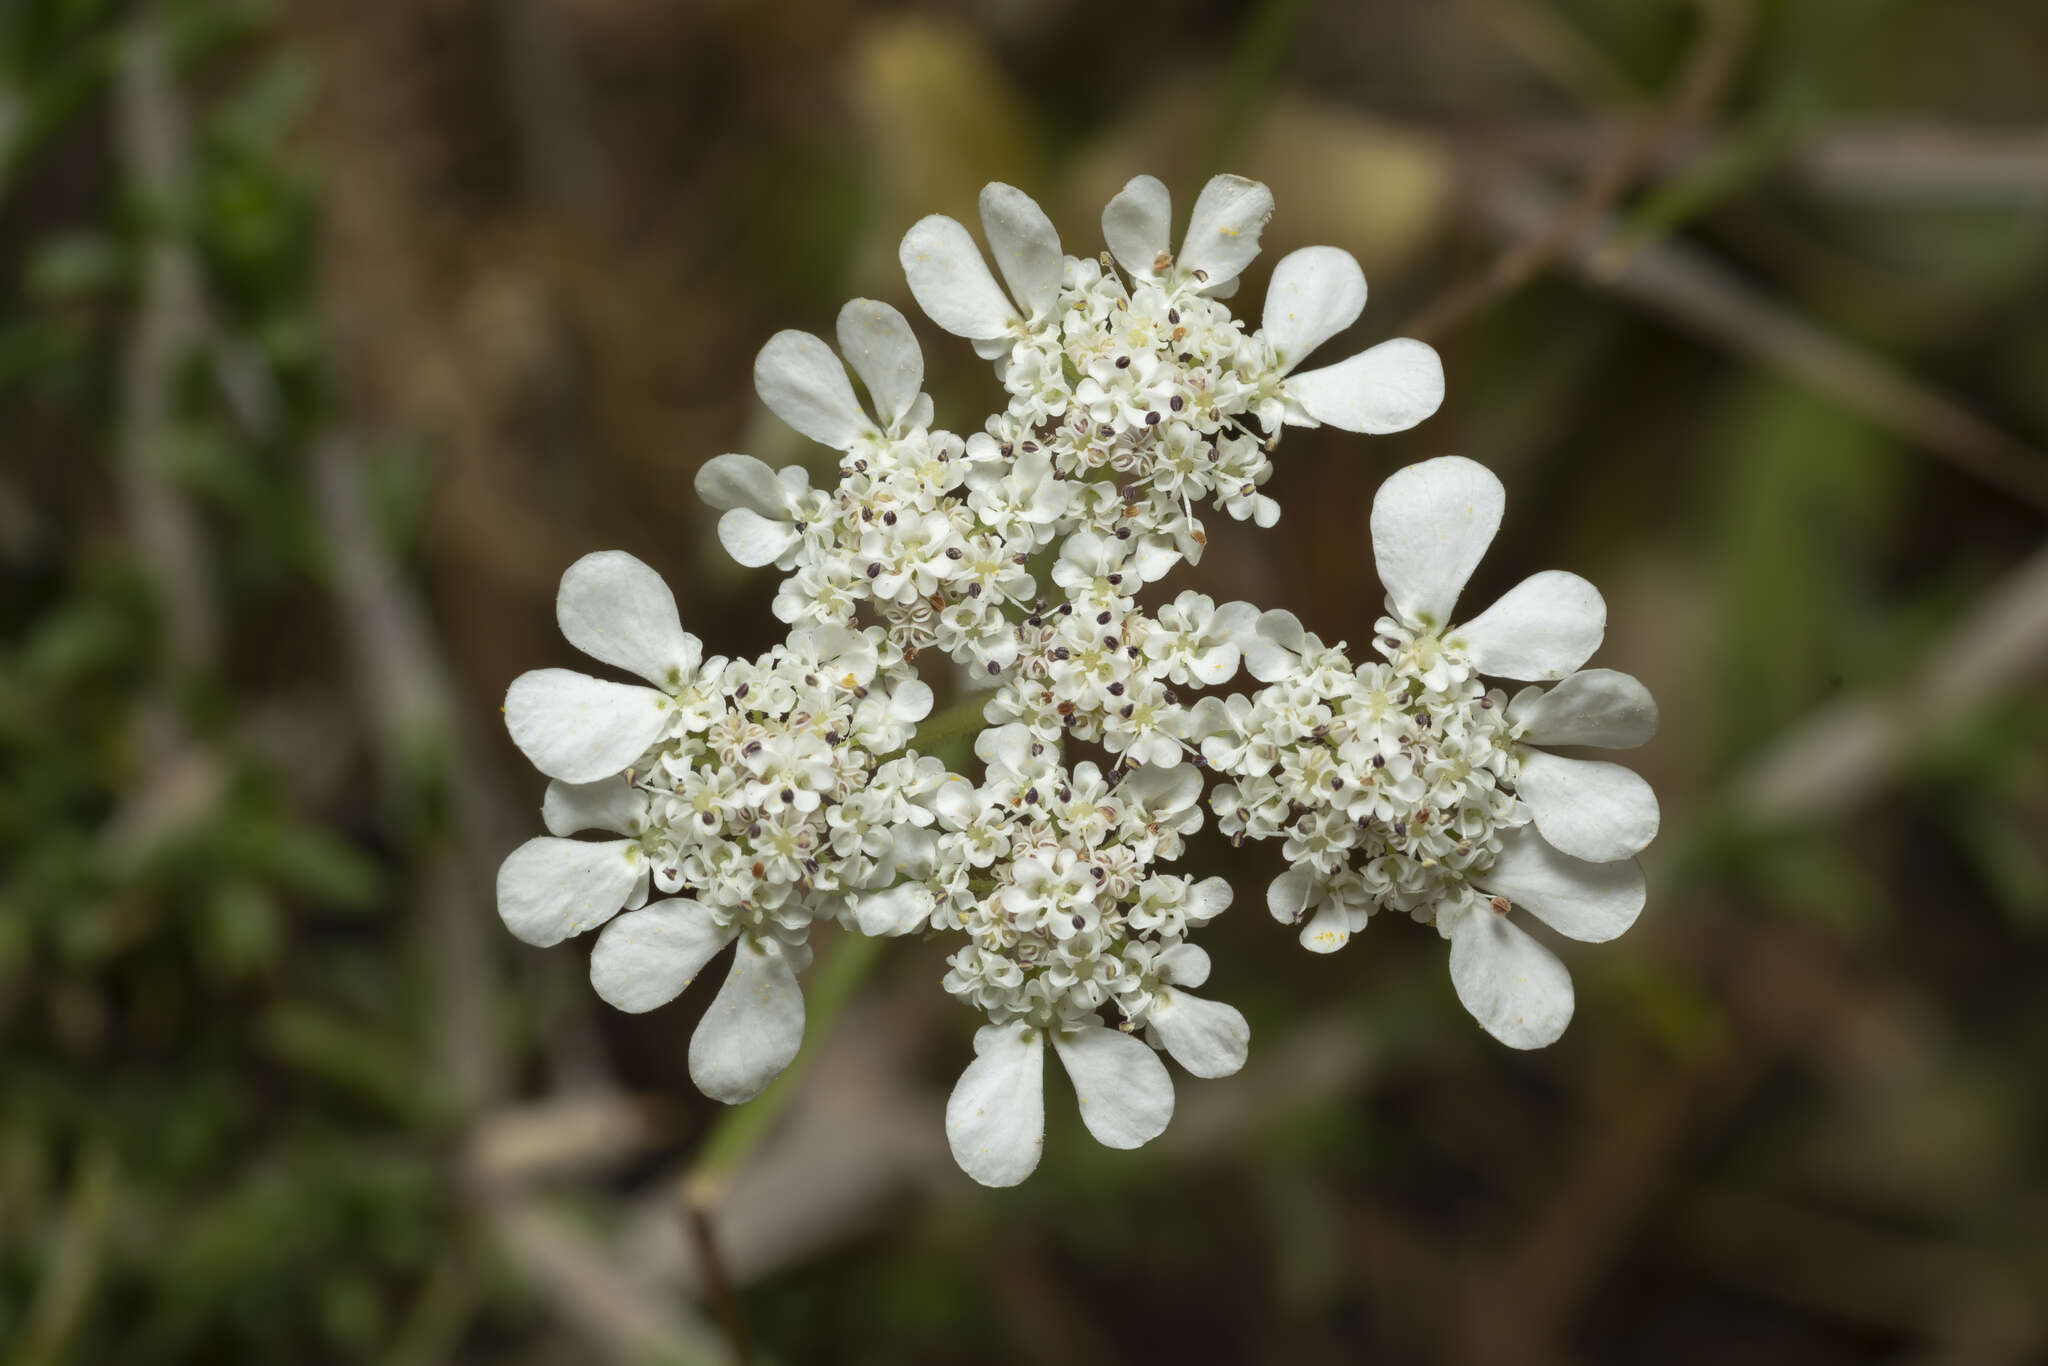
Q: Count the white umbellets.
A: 6